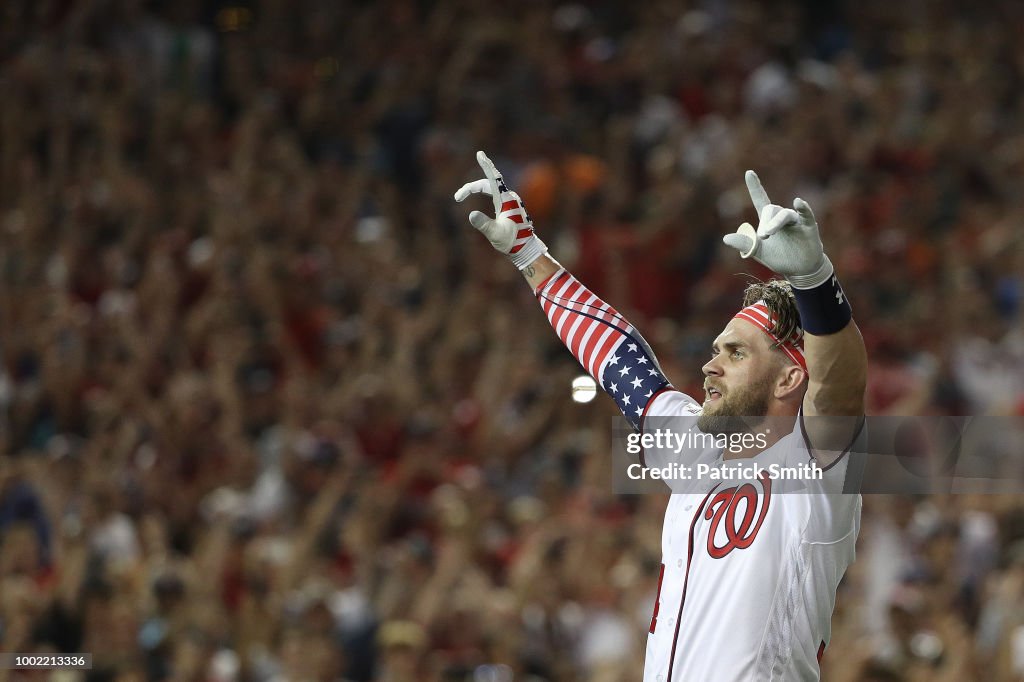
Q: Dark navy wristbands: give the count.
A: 1